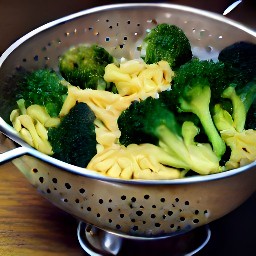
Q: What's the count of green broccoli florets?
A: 7